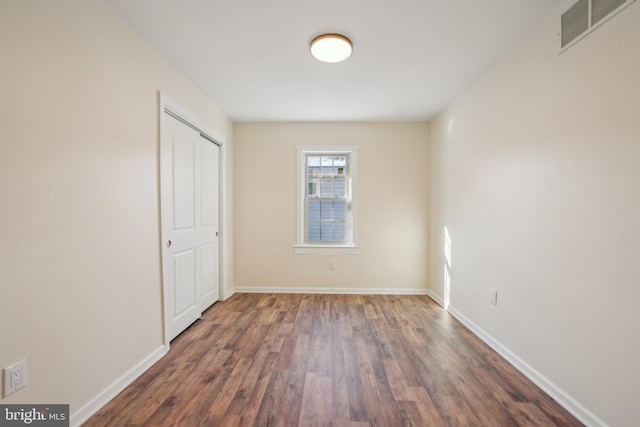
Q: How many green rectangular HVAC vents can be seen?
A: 0